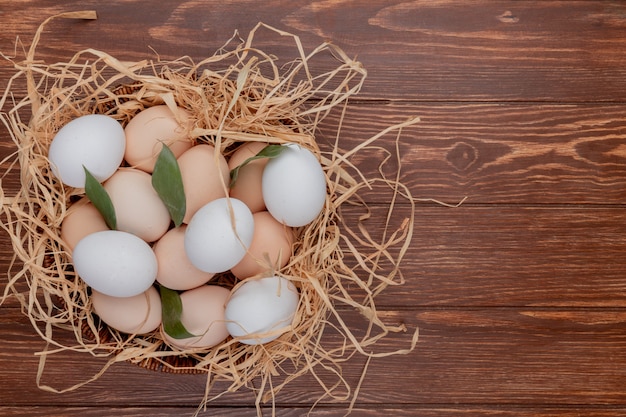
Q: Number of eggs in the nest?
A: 14